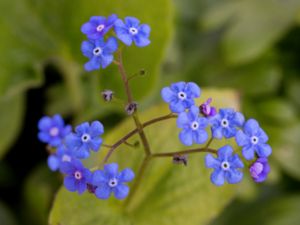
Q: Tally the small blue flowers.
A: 13